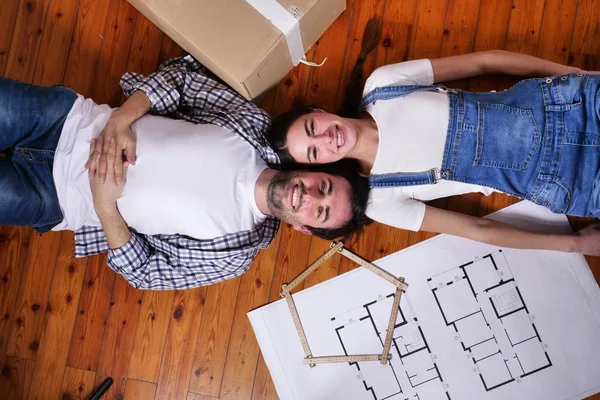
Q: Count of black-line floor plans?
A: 2